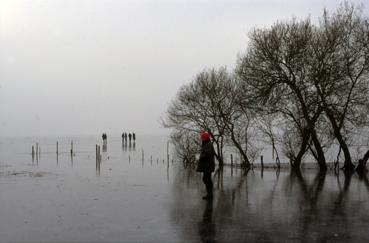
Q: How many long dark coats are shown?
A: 1